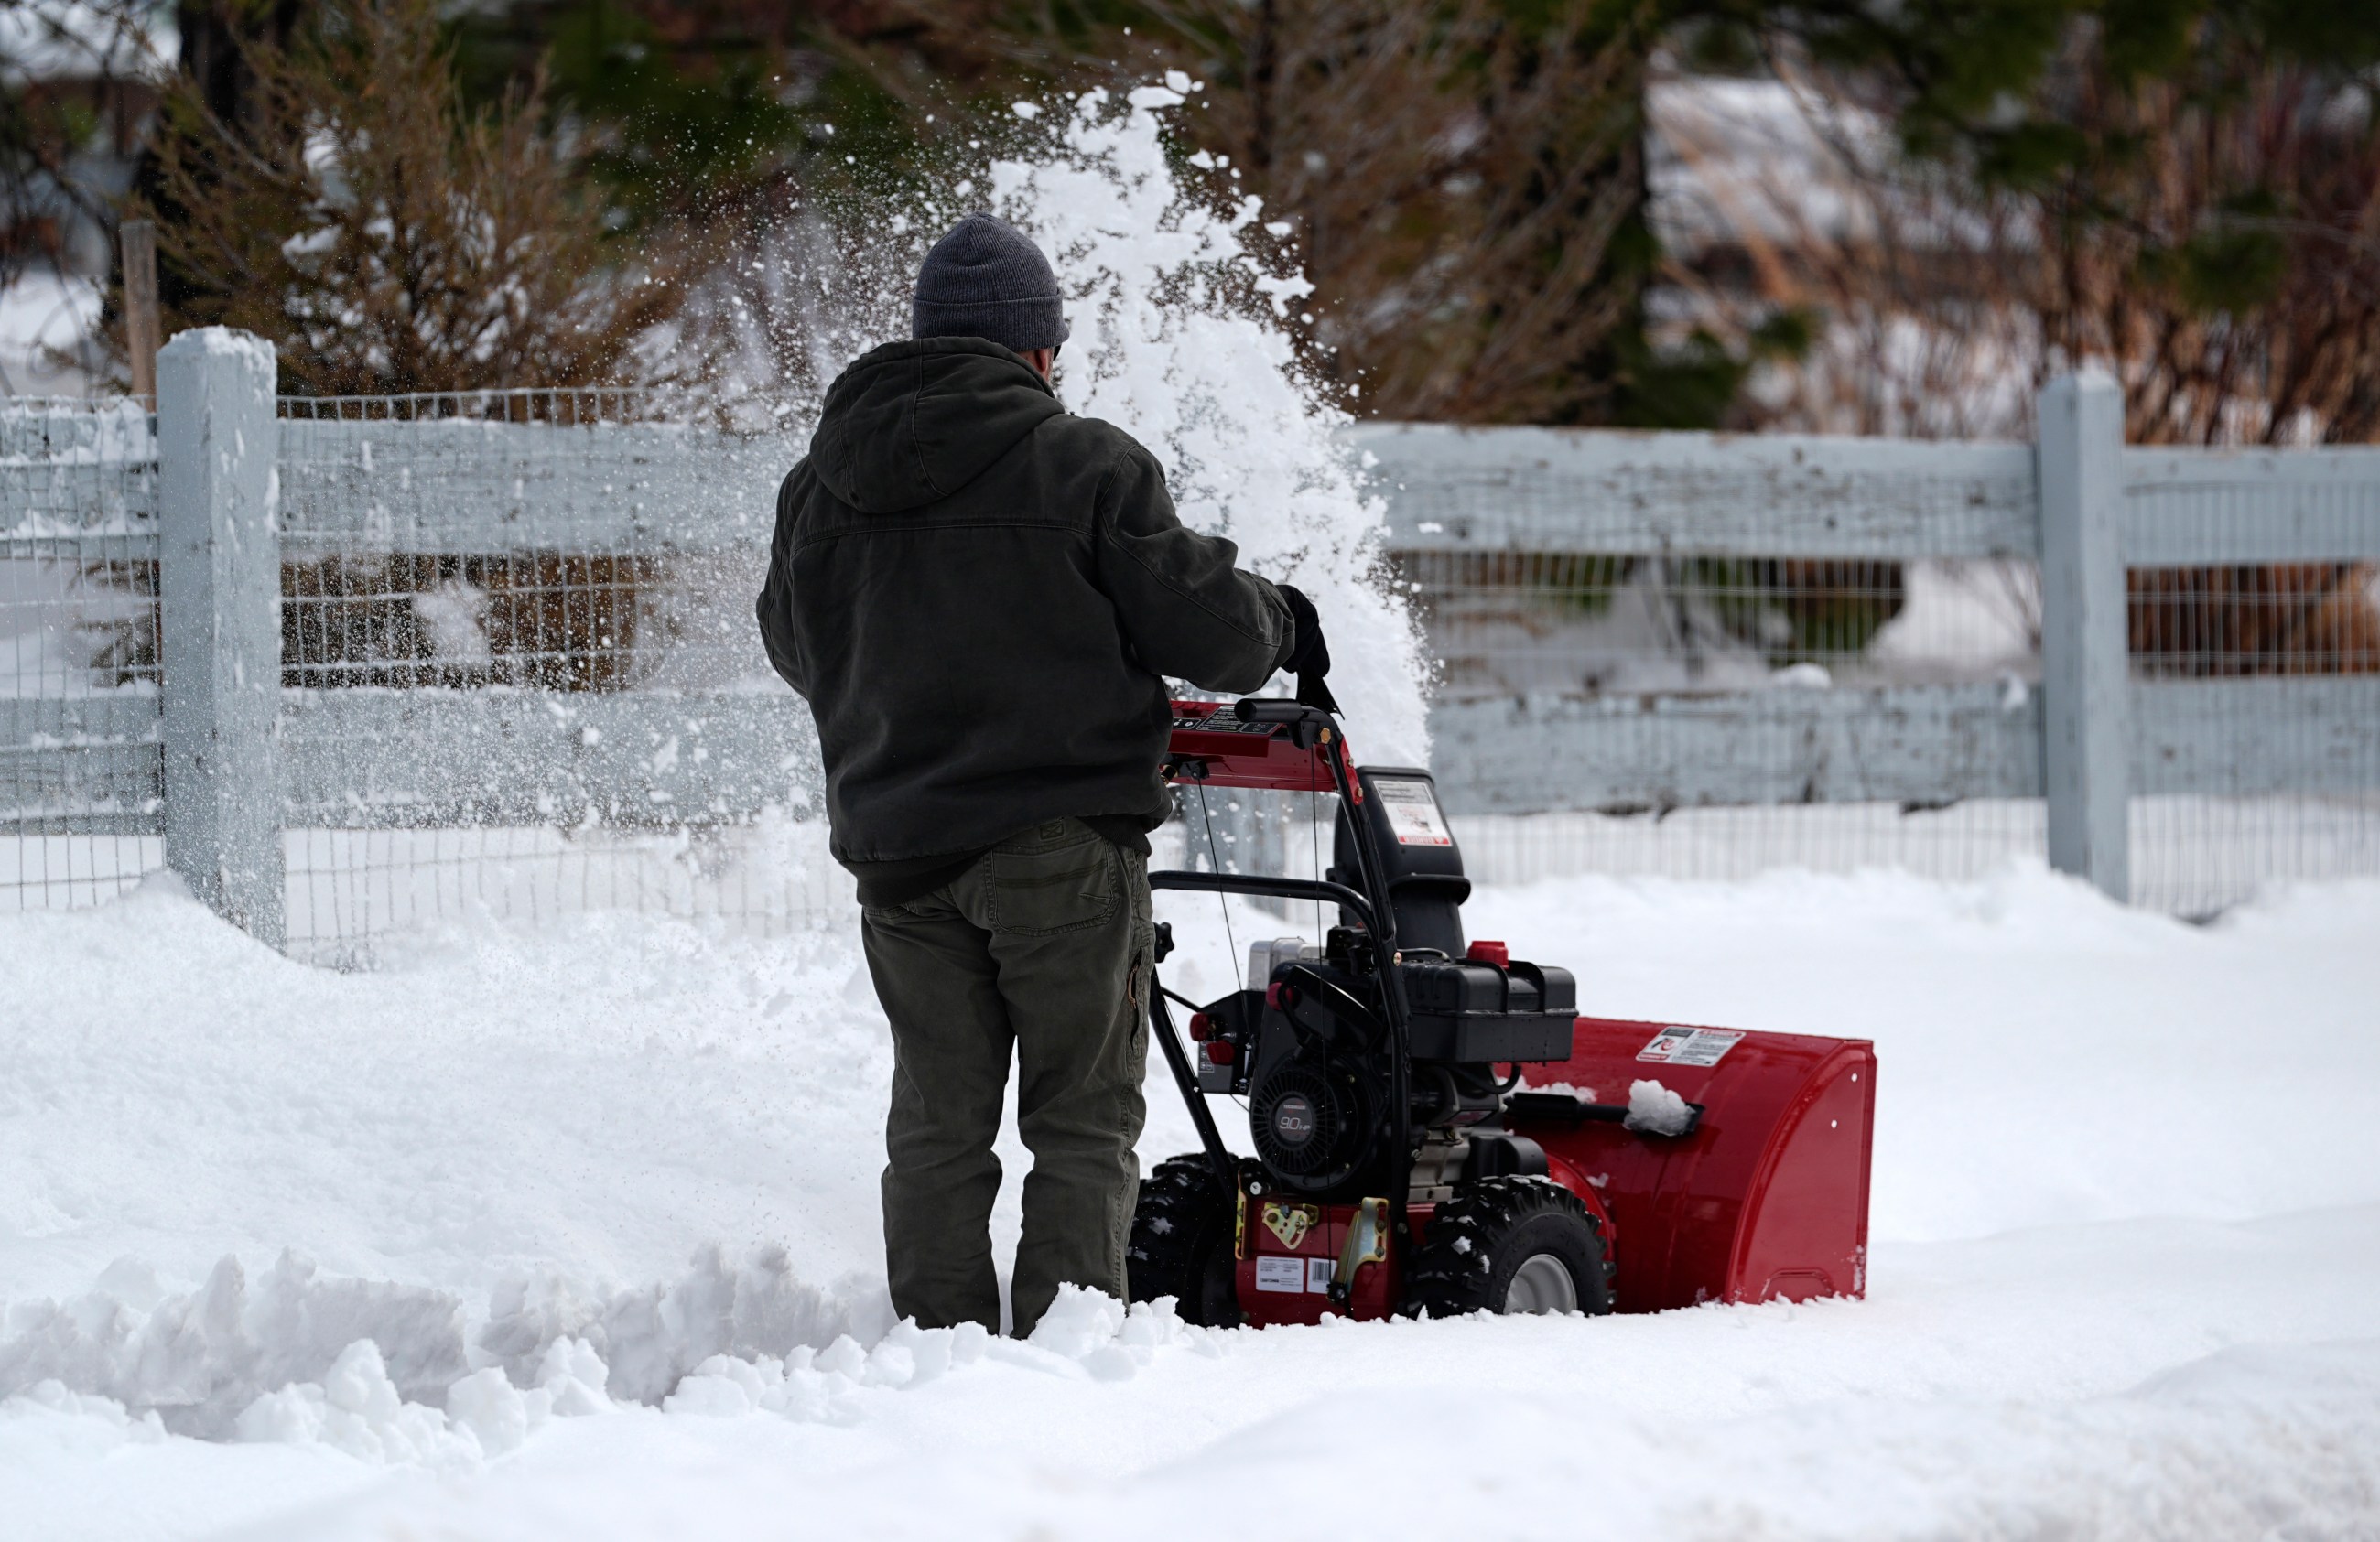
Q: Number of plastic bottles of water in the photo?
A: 0